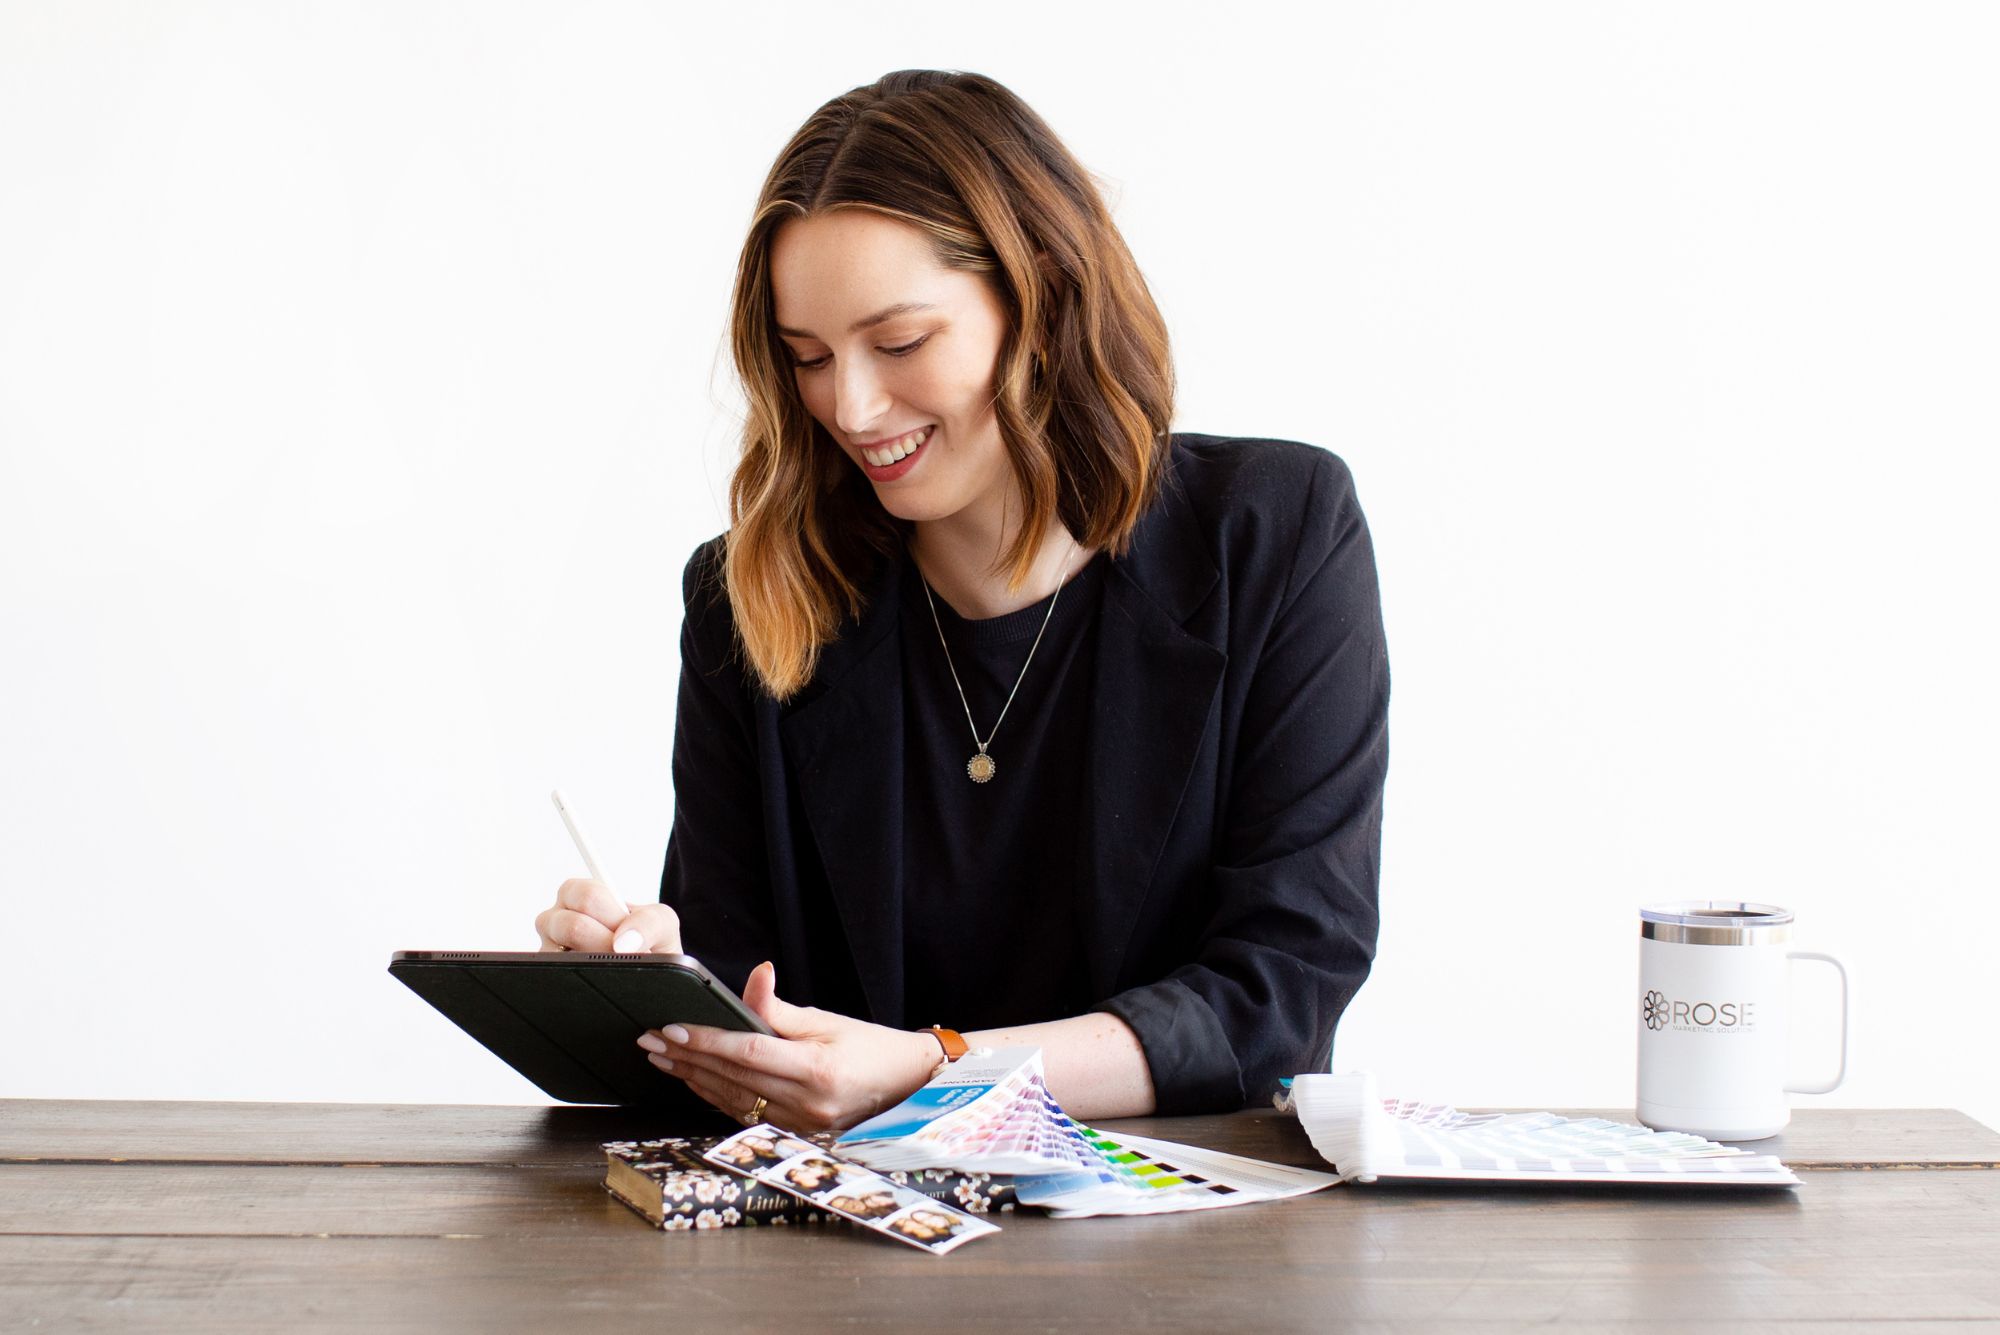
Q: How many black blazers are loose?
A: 1